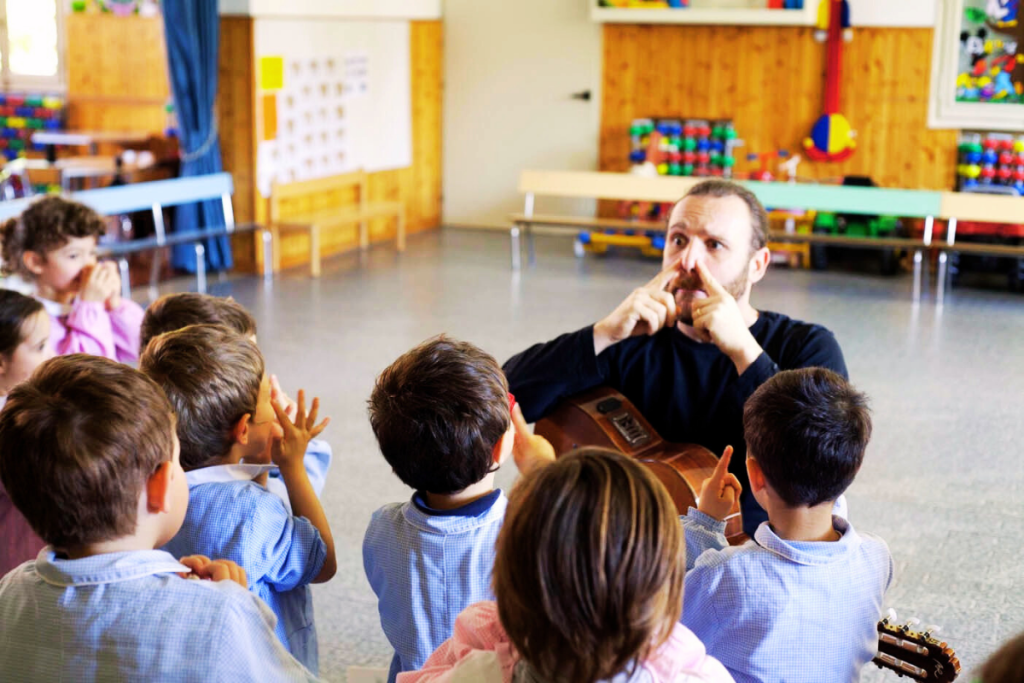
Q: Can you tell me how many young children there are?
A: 8